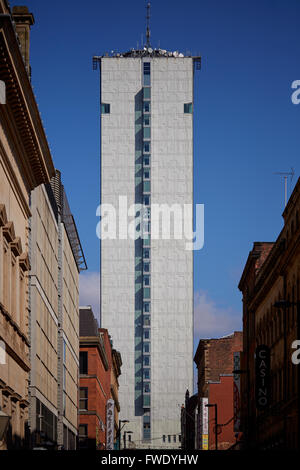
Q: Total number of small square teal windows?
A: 2